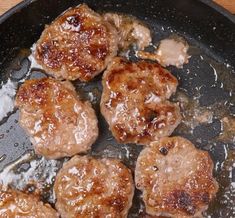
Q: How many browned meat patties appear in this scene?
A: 6